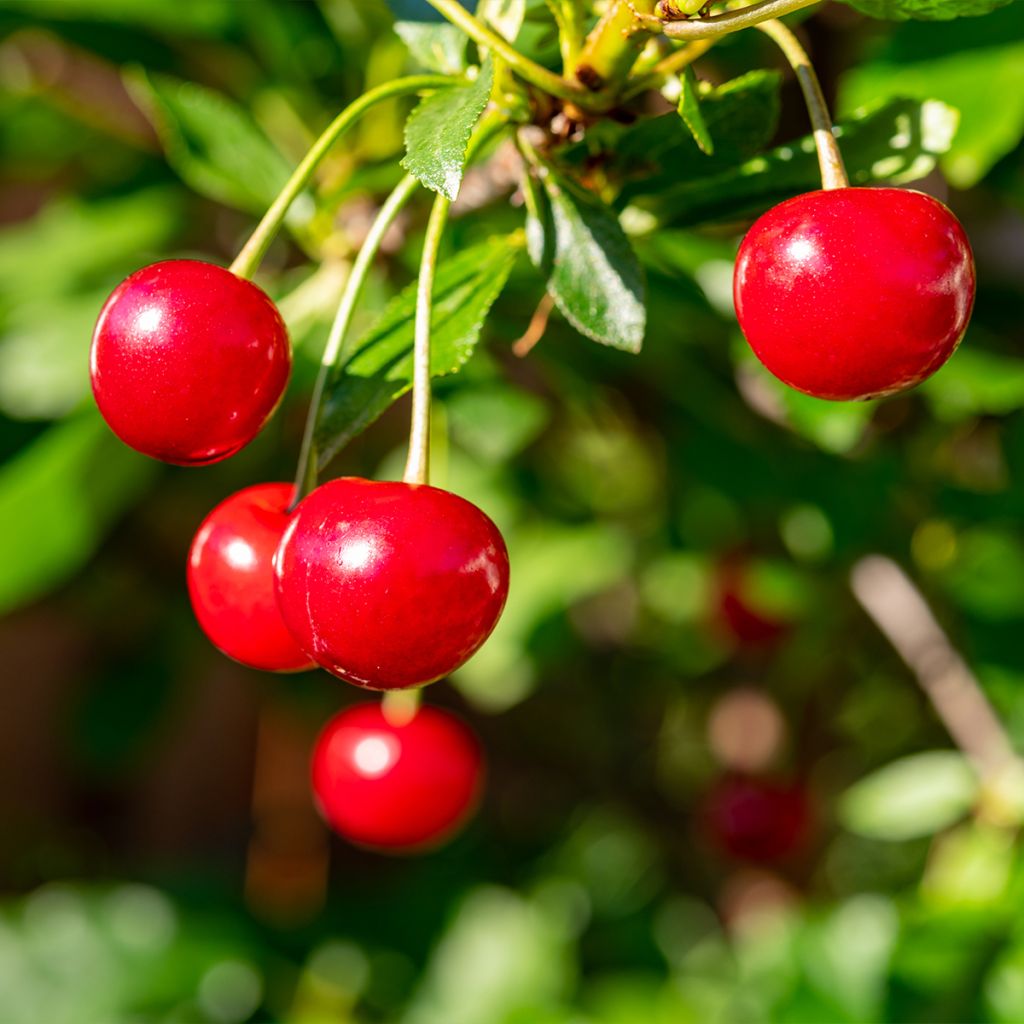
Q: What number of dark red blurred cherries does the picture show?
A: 2